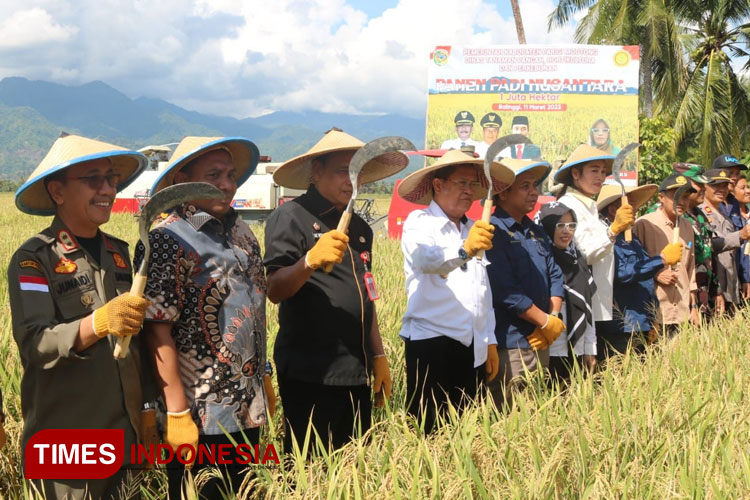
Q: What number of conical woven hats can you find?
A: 7